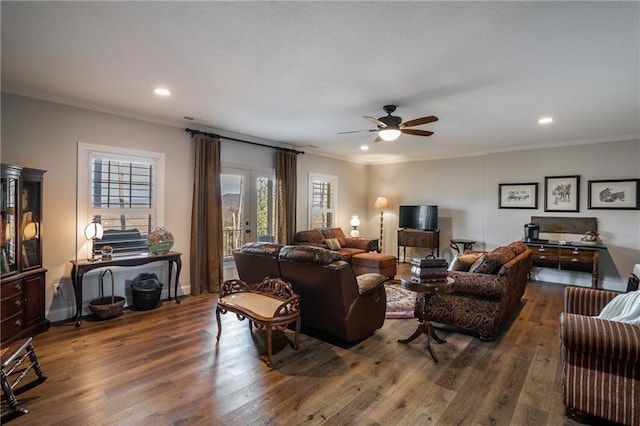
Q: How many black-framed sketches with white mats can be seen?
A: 3